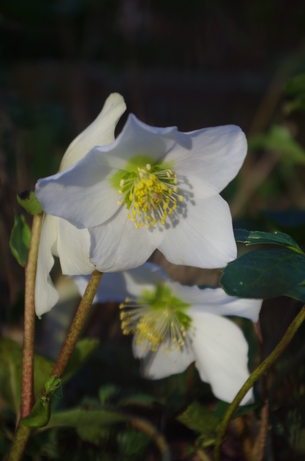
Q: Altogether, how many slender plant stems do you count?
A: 3